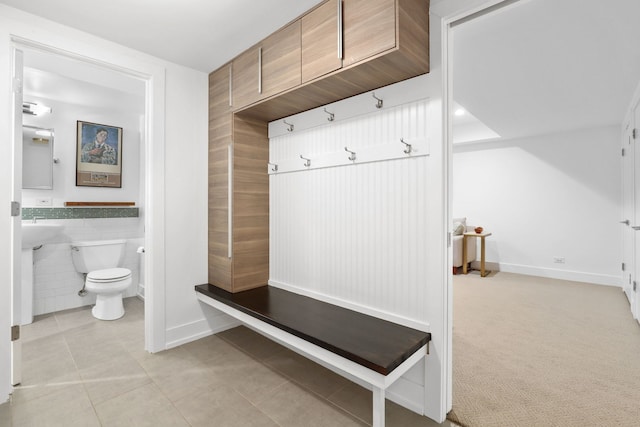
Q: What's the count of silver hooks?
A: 7